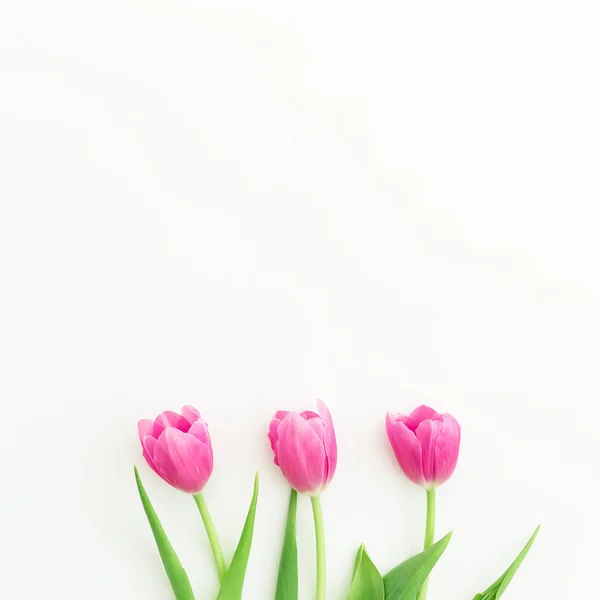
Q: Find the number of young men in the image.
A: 0